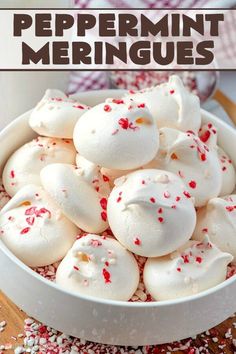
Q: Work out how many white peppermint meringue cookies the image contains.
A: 12